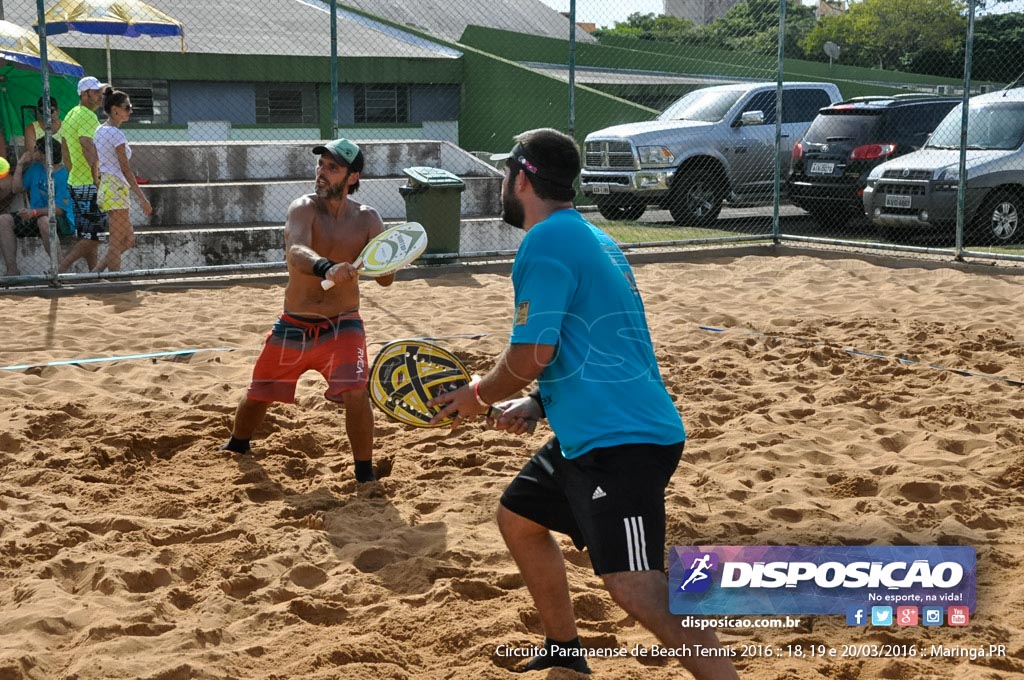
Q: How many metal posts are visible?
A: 5